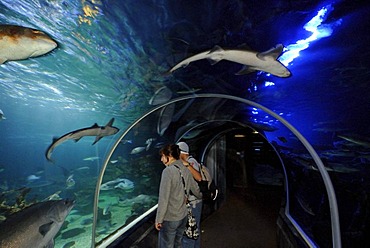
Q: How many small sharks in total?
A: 2